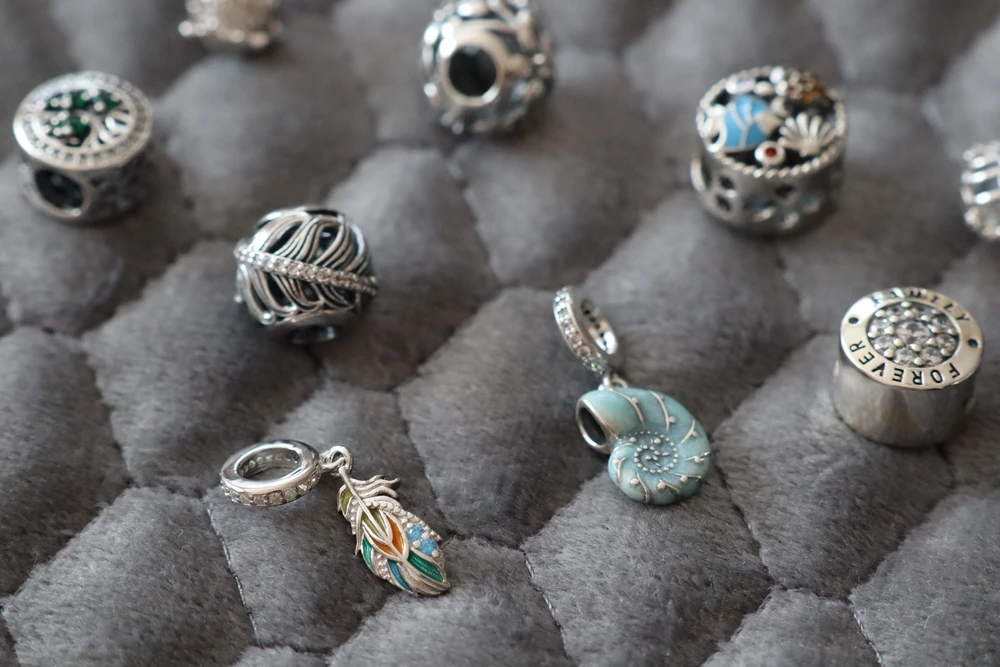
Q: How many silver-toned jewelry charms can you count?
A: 9